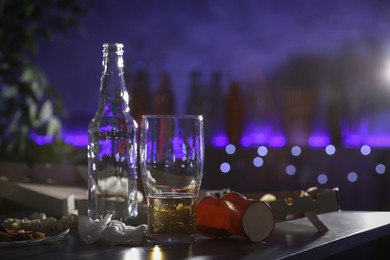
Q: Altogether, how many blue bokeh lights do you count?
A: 11